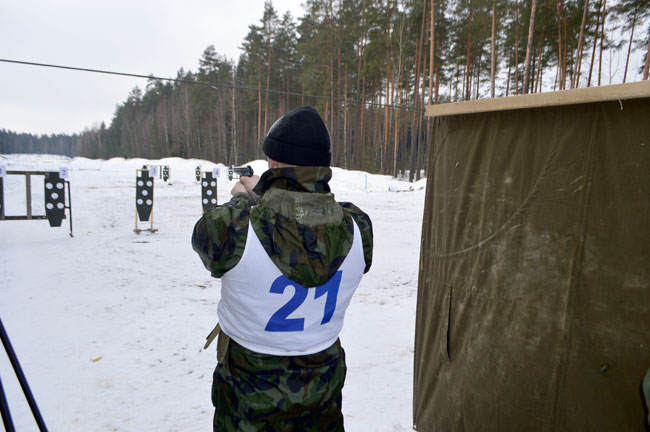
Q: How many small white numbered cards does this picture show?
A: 4